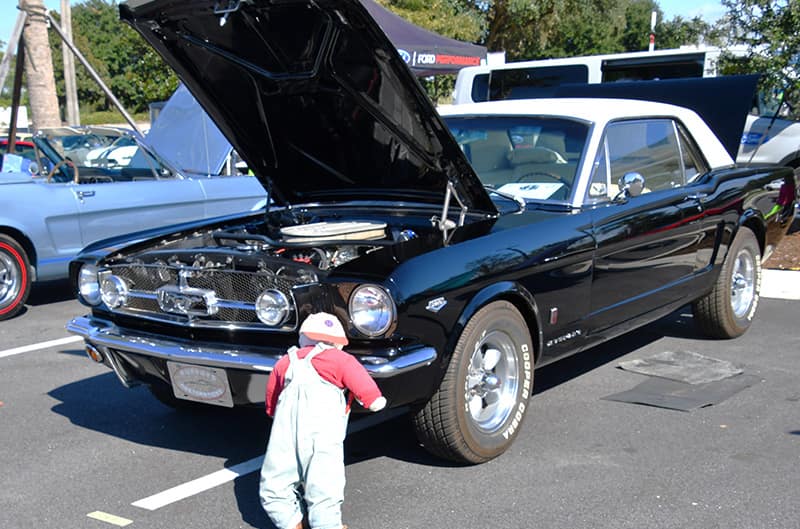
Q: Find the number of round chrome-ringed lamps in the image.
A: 4